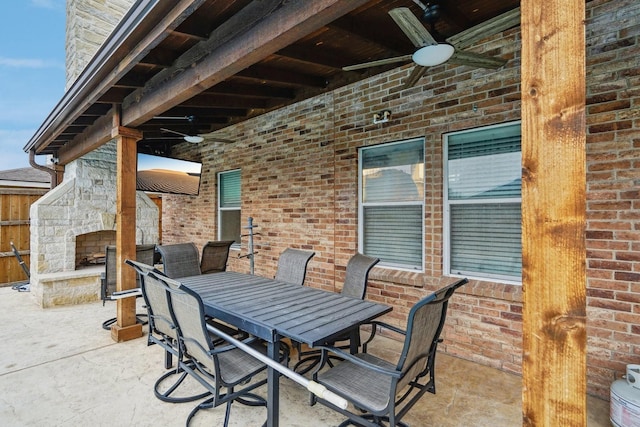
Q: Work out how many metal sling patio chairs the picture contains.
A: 8